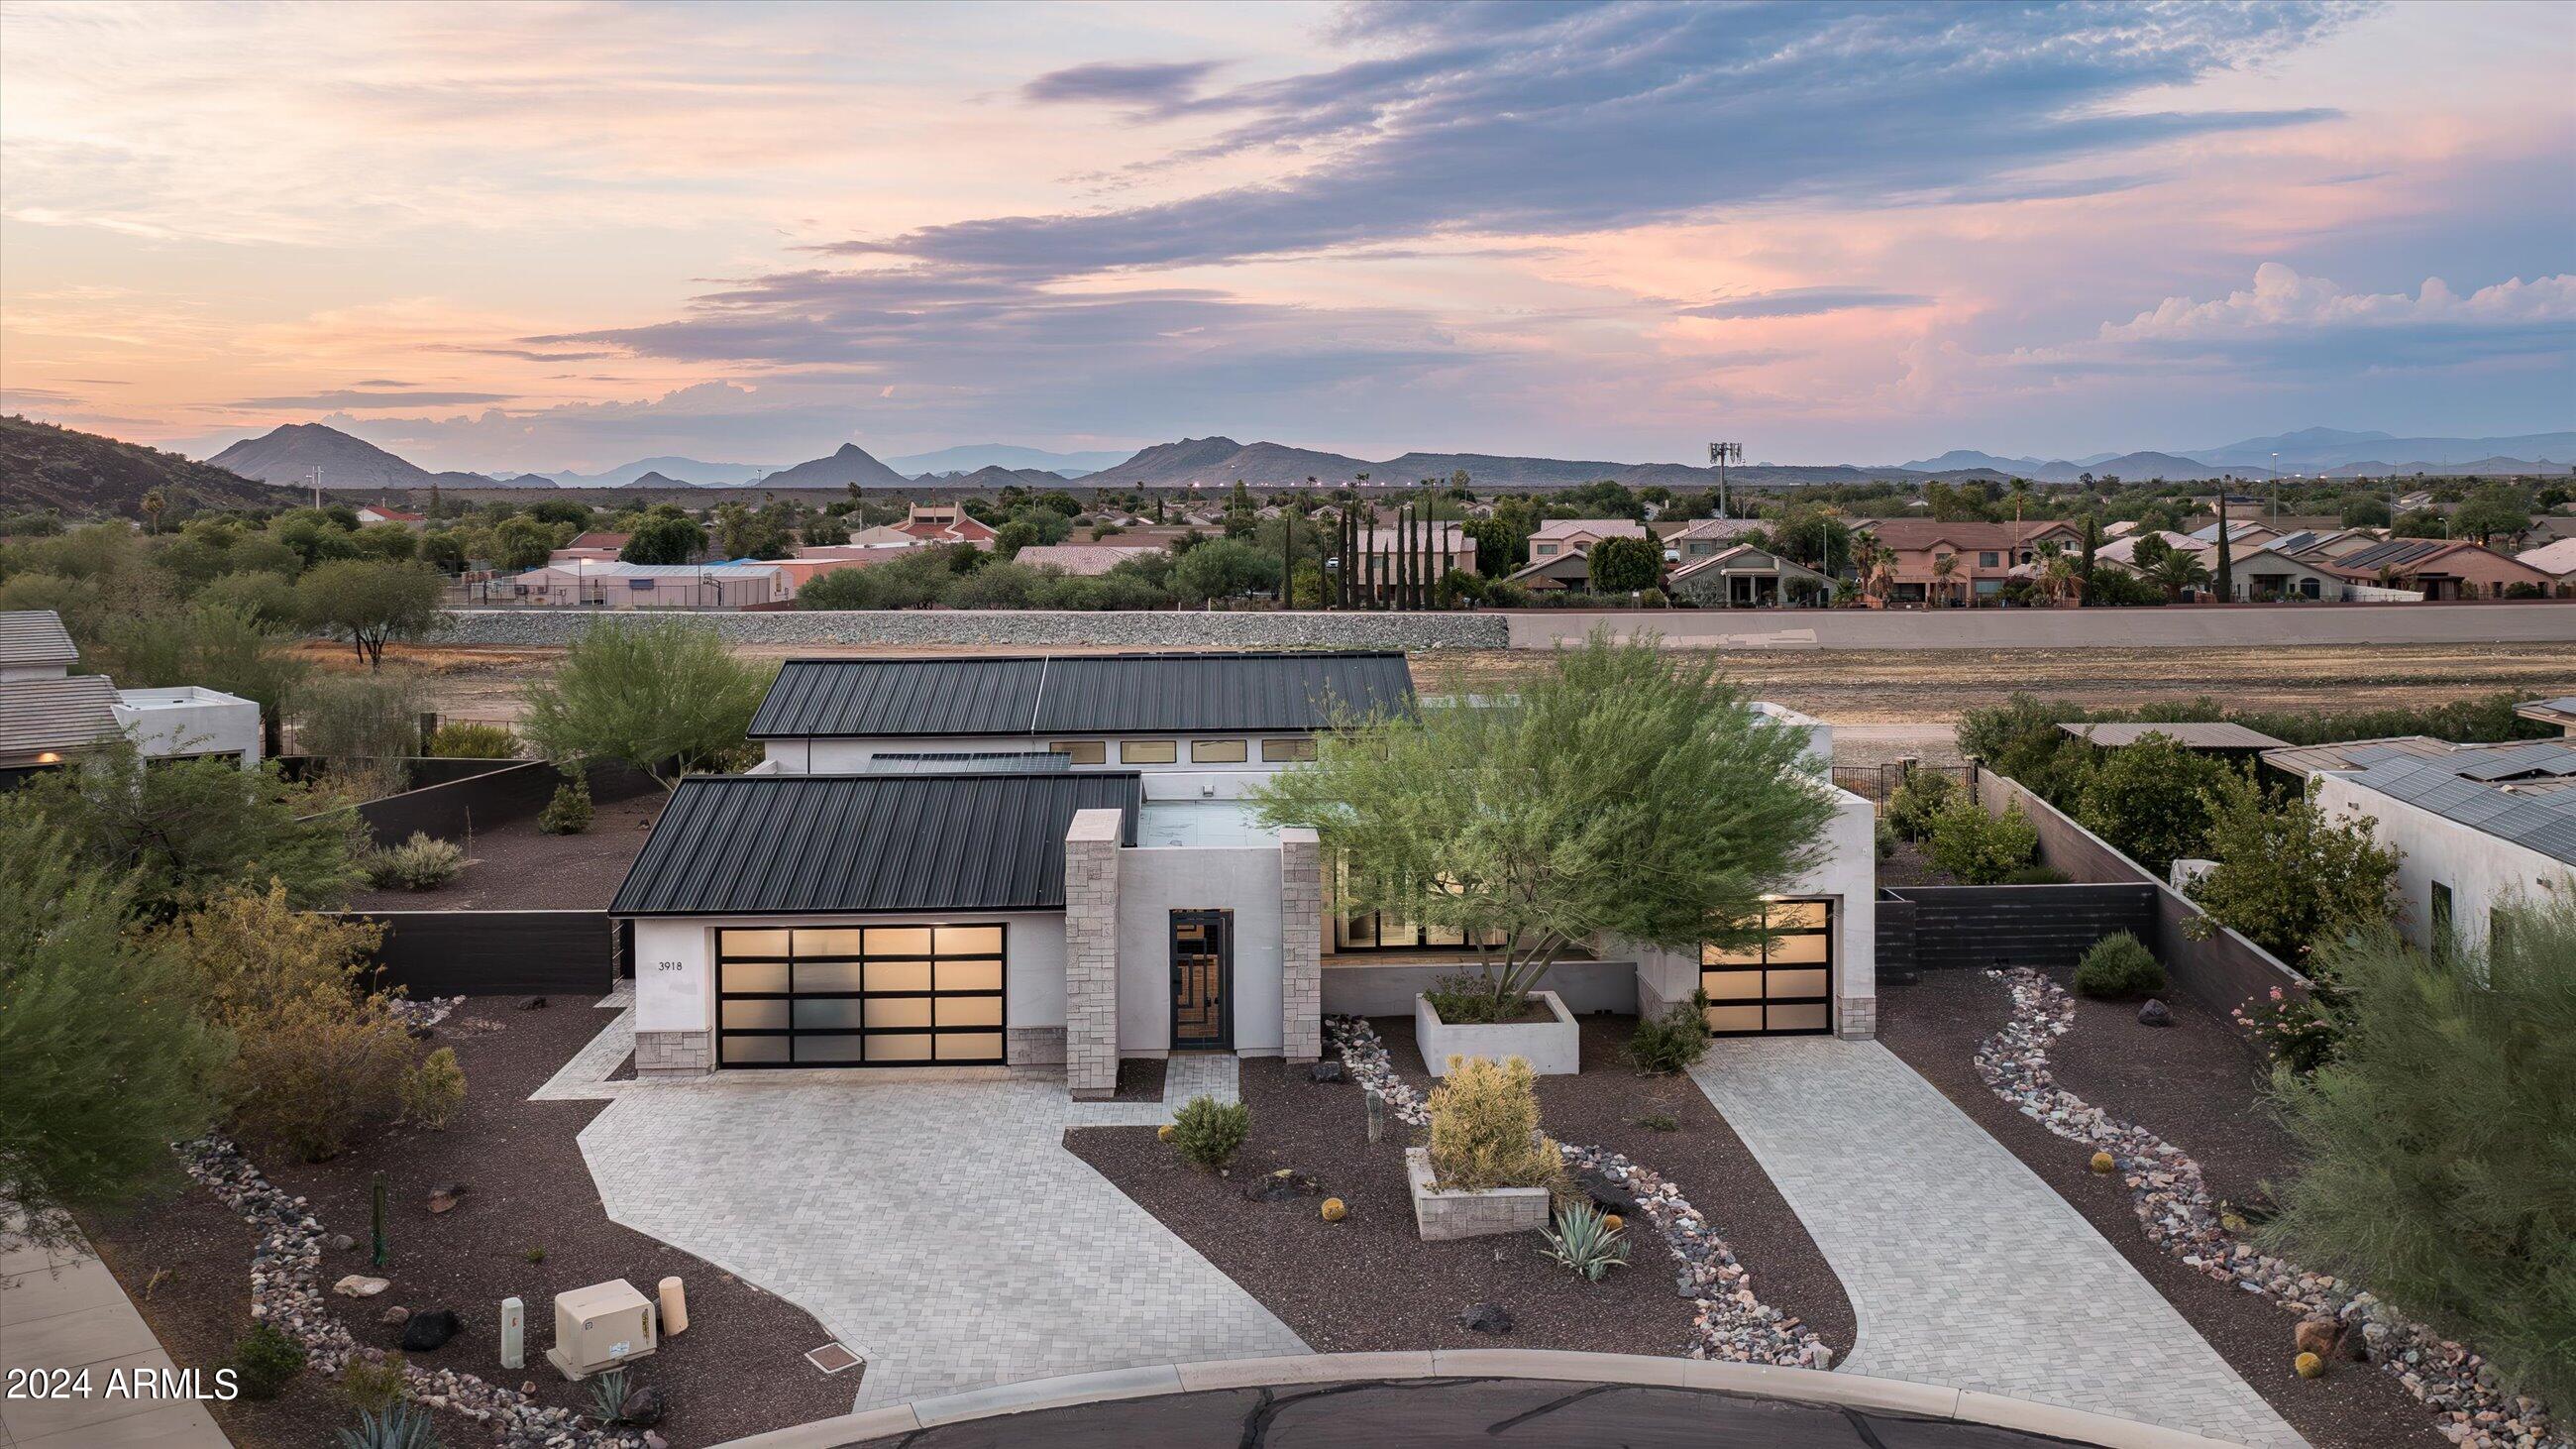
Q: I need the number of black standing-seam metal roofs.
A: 2